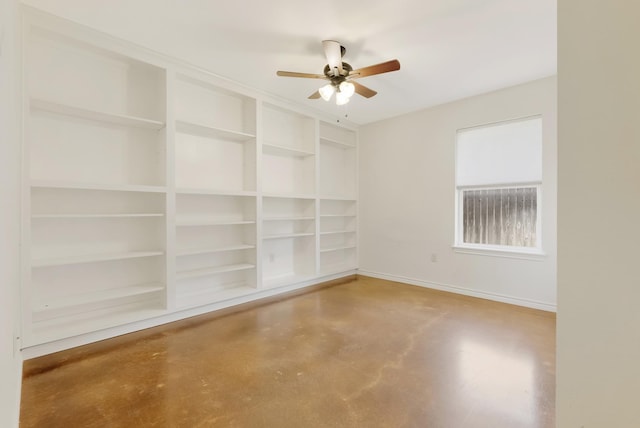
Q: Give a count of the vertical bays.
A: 4